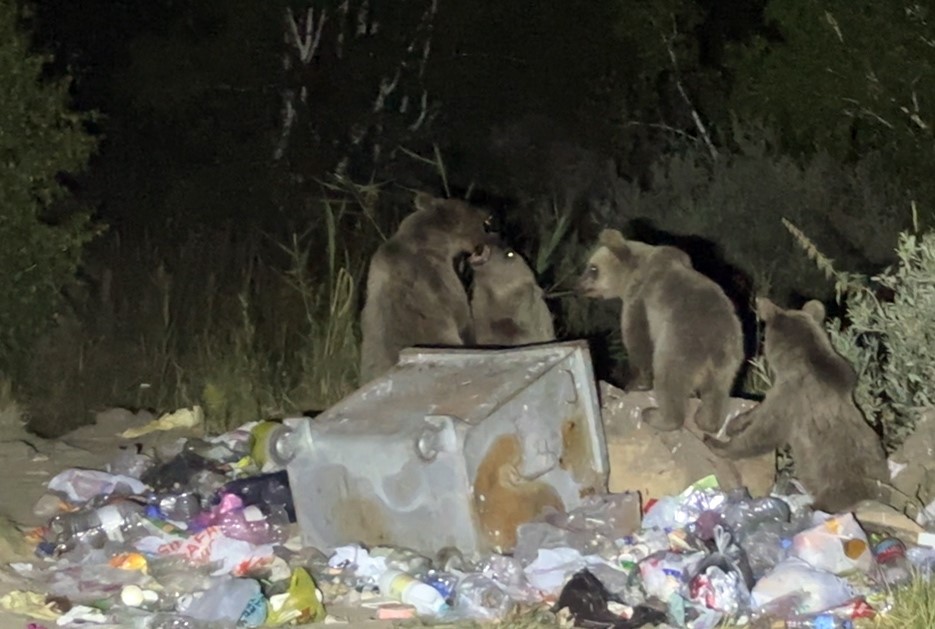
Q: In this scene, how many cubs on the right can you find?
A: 2